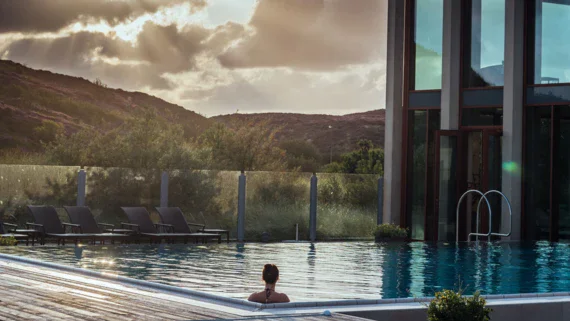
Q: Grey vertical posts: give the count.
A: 5